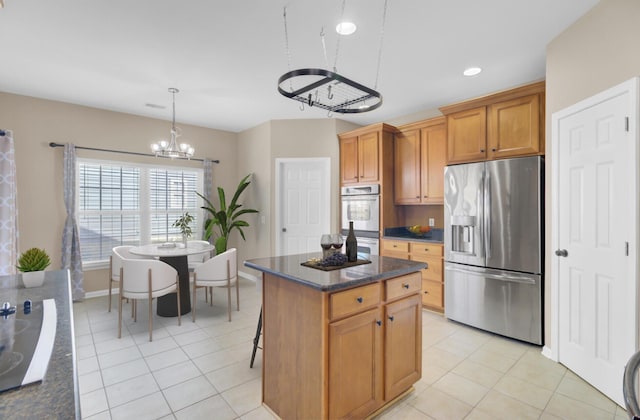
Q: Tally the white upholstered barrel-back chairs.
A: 4